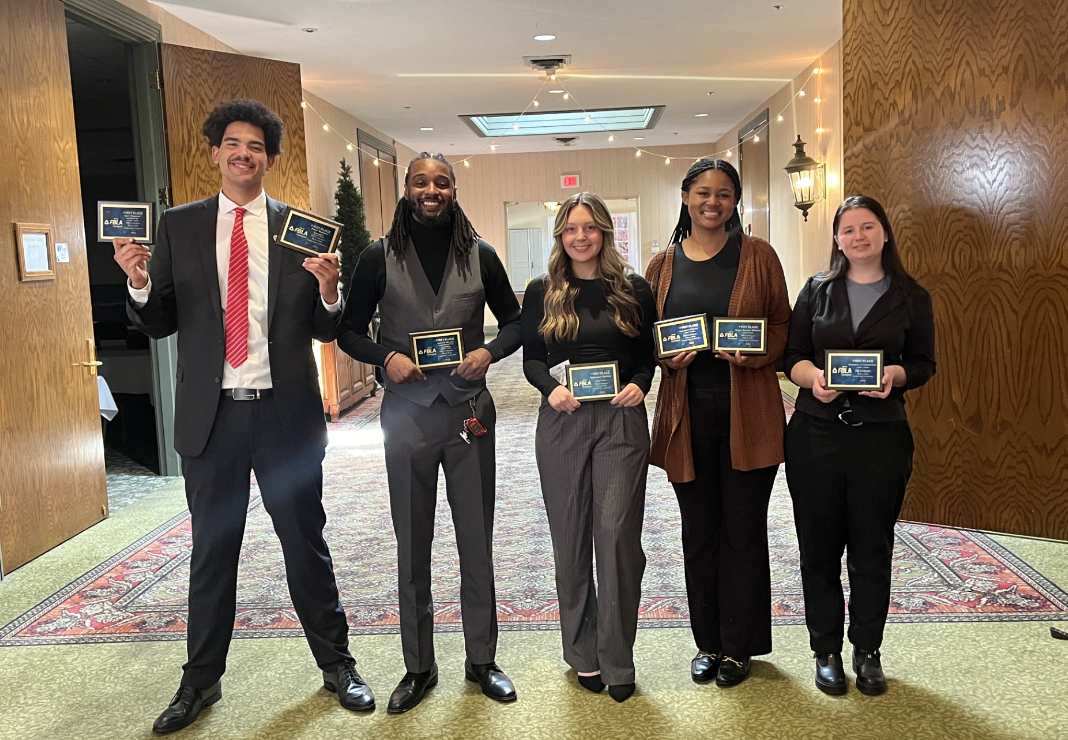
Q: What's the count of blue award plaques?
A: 7